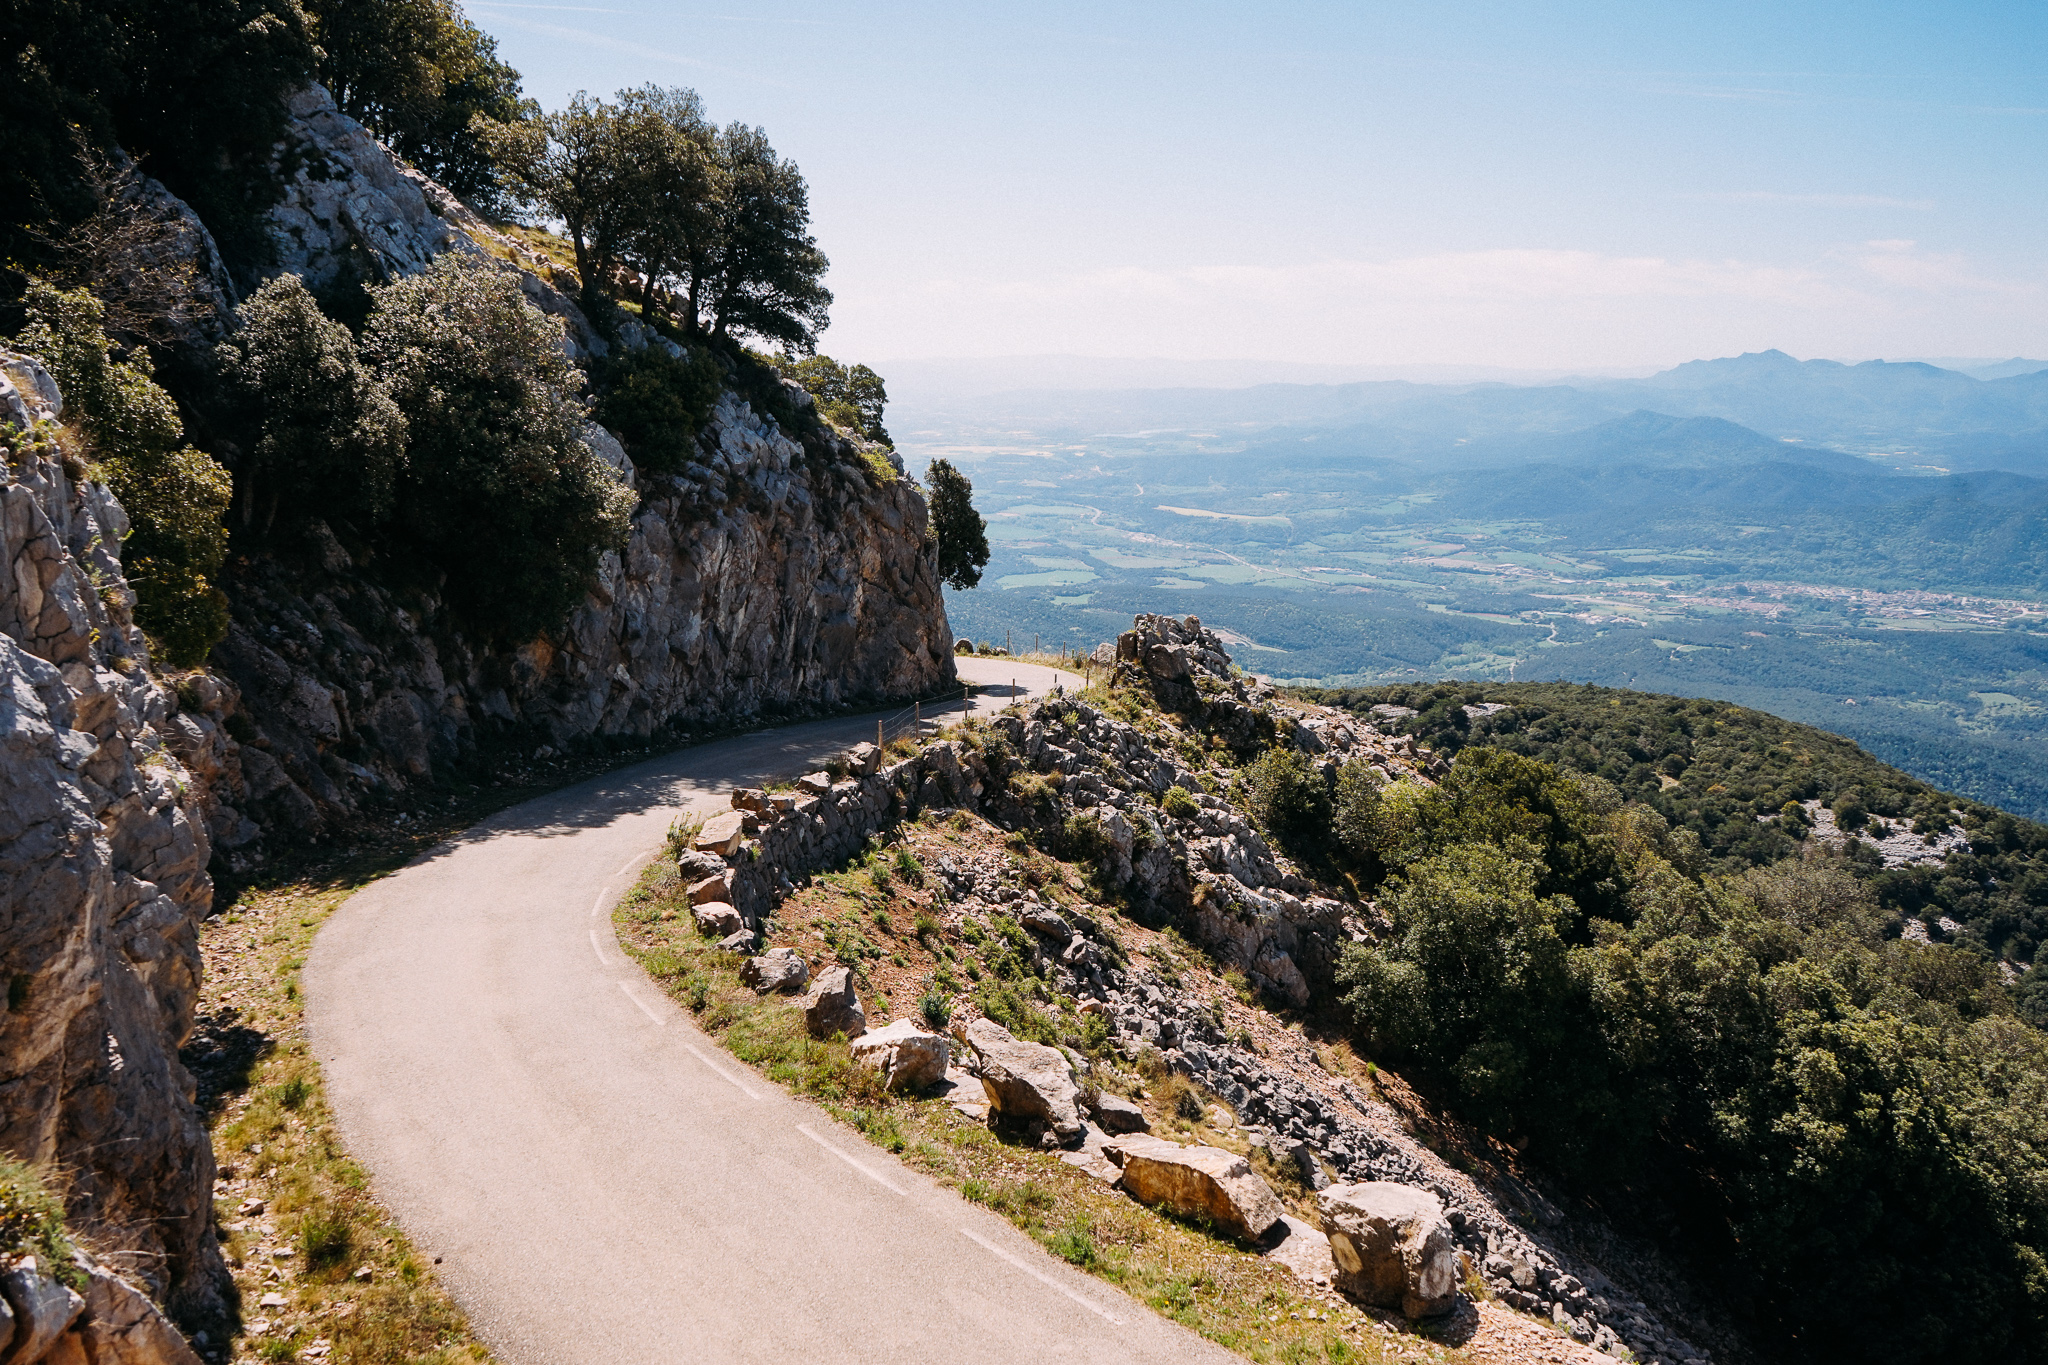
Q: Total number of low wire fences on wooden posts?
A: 1